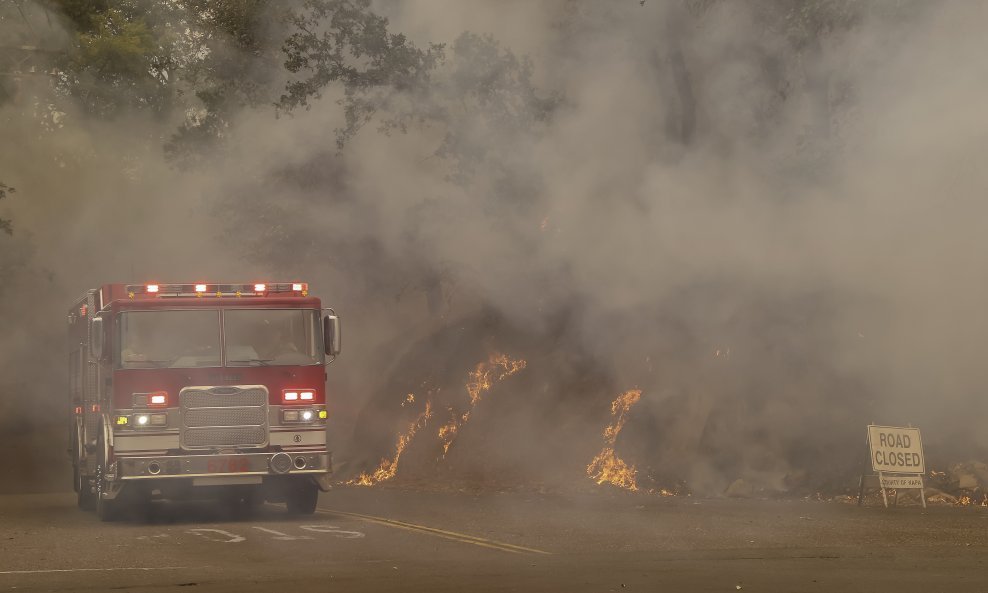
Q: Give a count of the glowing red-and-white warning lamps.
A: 7